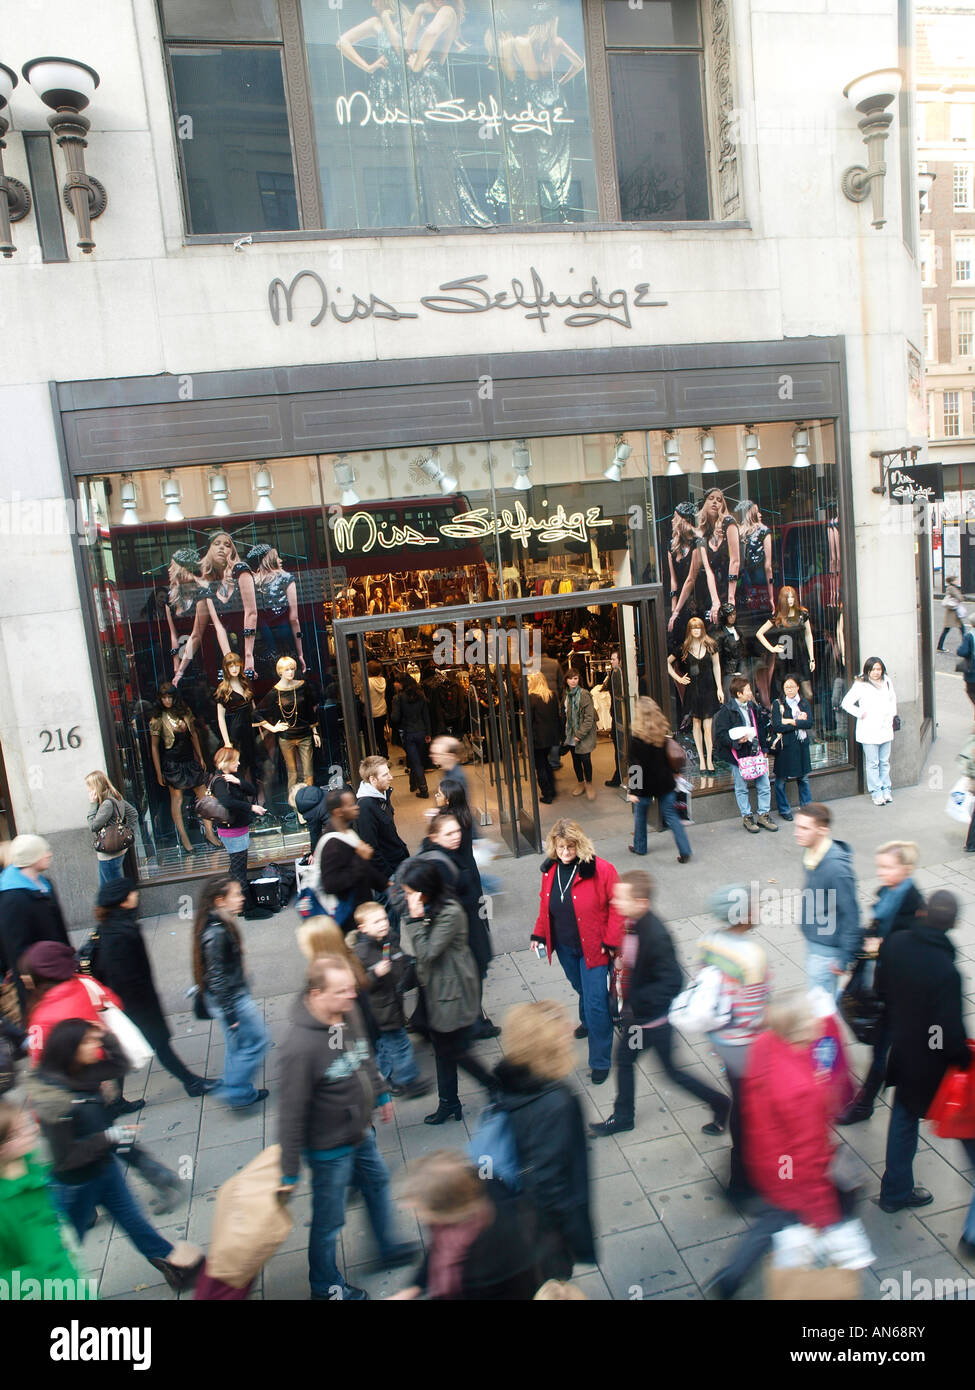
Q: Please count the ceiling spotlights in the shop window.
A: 12